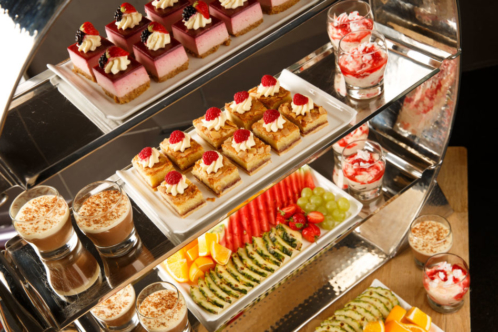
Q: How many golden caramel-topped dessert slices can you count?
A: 10